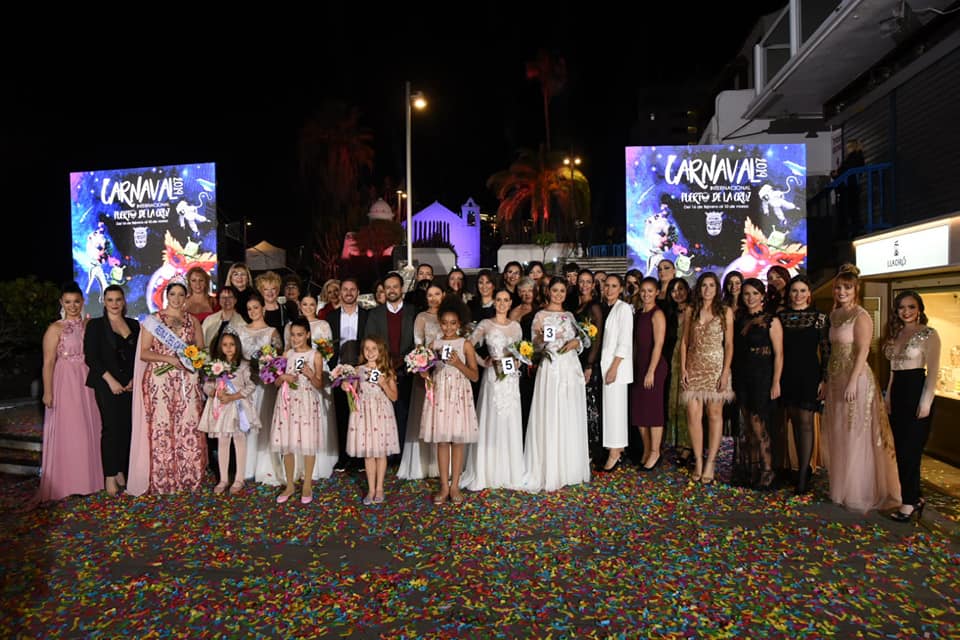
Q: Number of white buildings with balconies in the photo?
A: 1